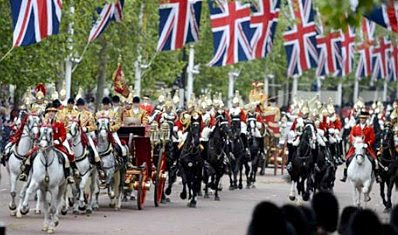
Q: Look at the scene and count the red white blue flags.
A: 12